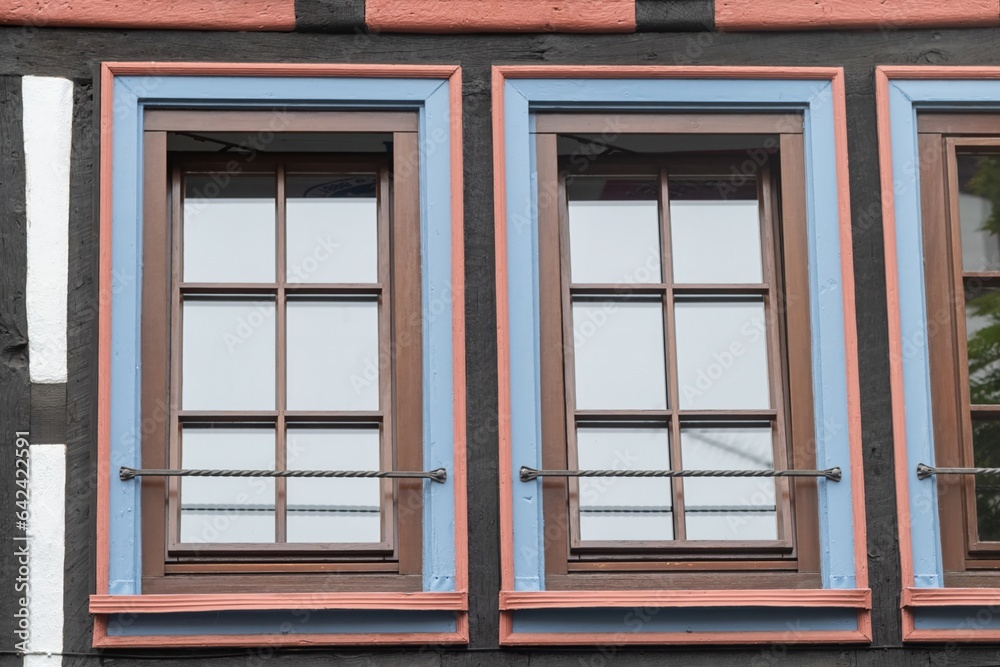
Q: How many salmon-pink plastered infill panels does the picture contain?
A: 3